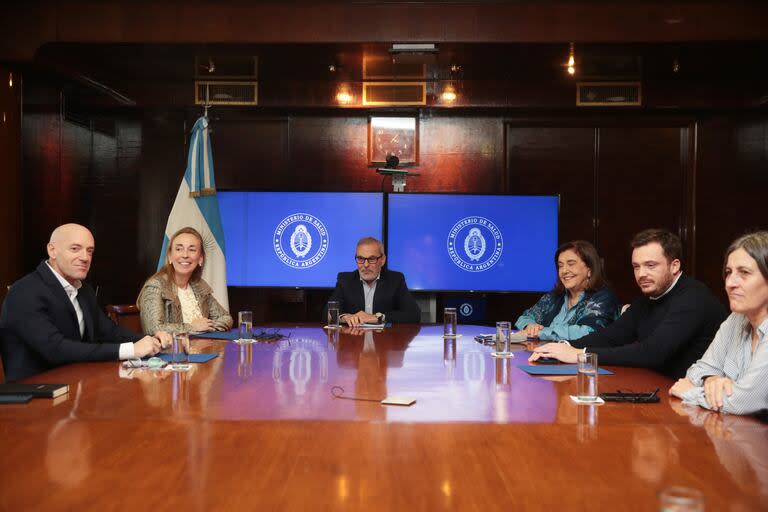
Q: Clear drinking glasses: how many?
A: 7